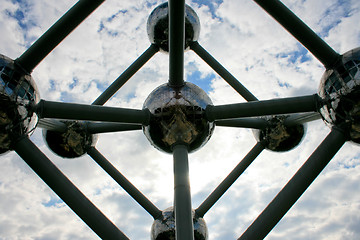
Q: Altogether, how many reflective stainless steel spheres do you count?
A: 7